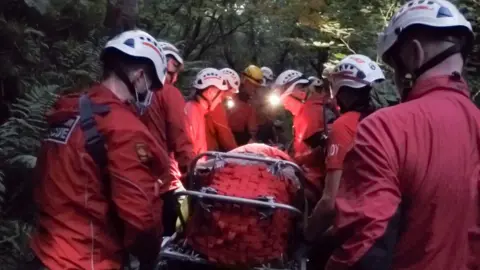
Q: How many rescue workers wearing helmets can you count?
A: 10